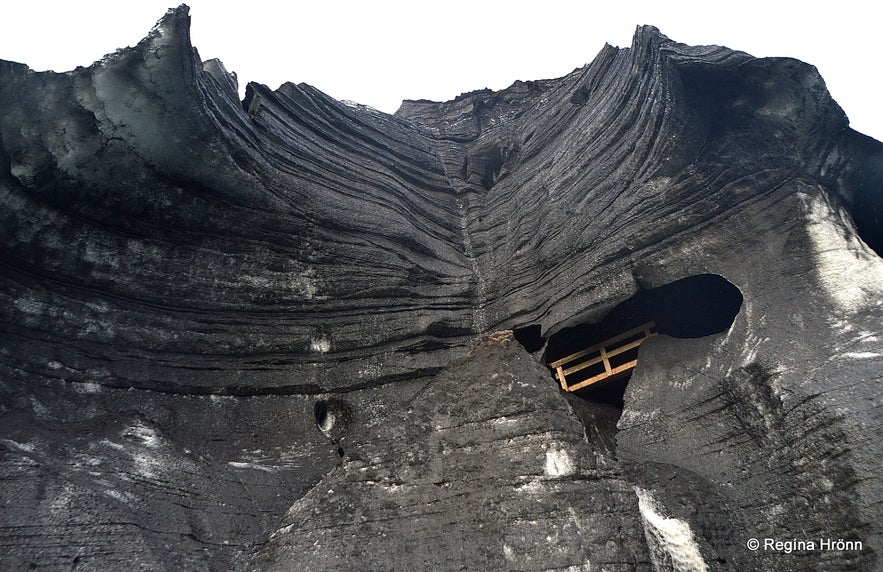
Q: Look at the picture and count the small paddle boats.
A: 0